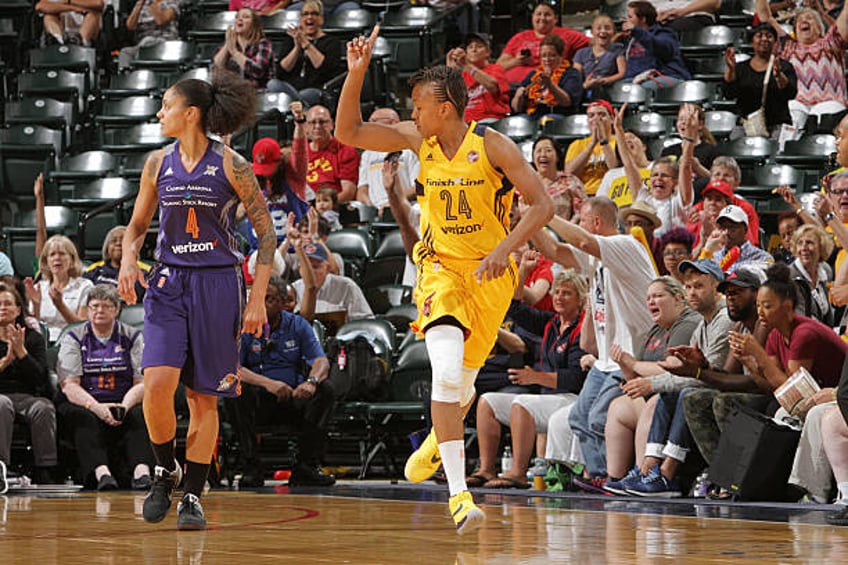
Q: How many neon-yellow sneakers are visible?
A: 2